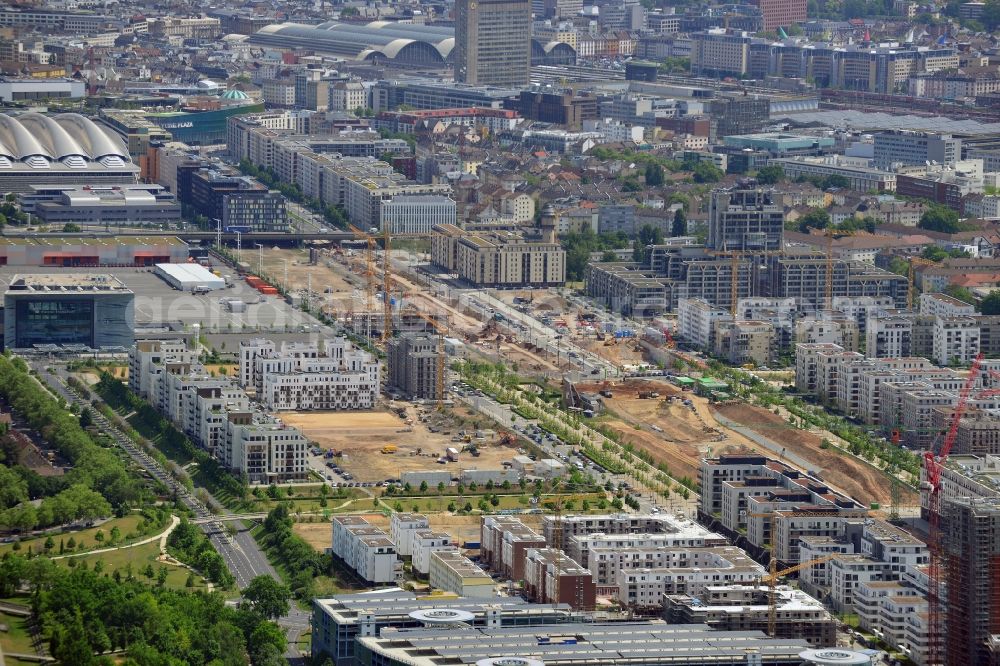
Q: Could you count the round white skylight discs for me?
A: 3